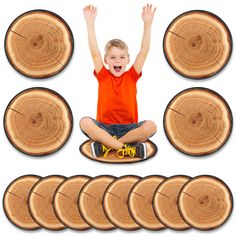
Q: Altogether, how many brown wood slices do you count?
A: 13